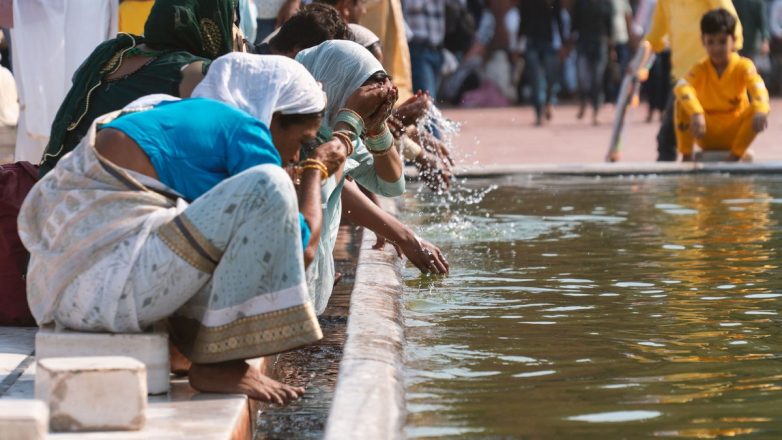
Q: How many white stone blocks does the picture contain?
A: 3